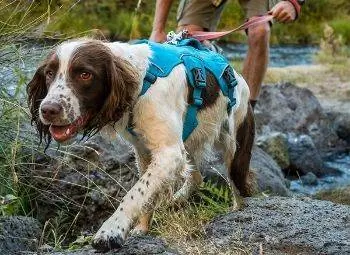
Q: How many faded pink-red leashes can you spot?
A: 1